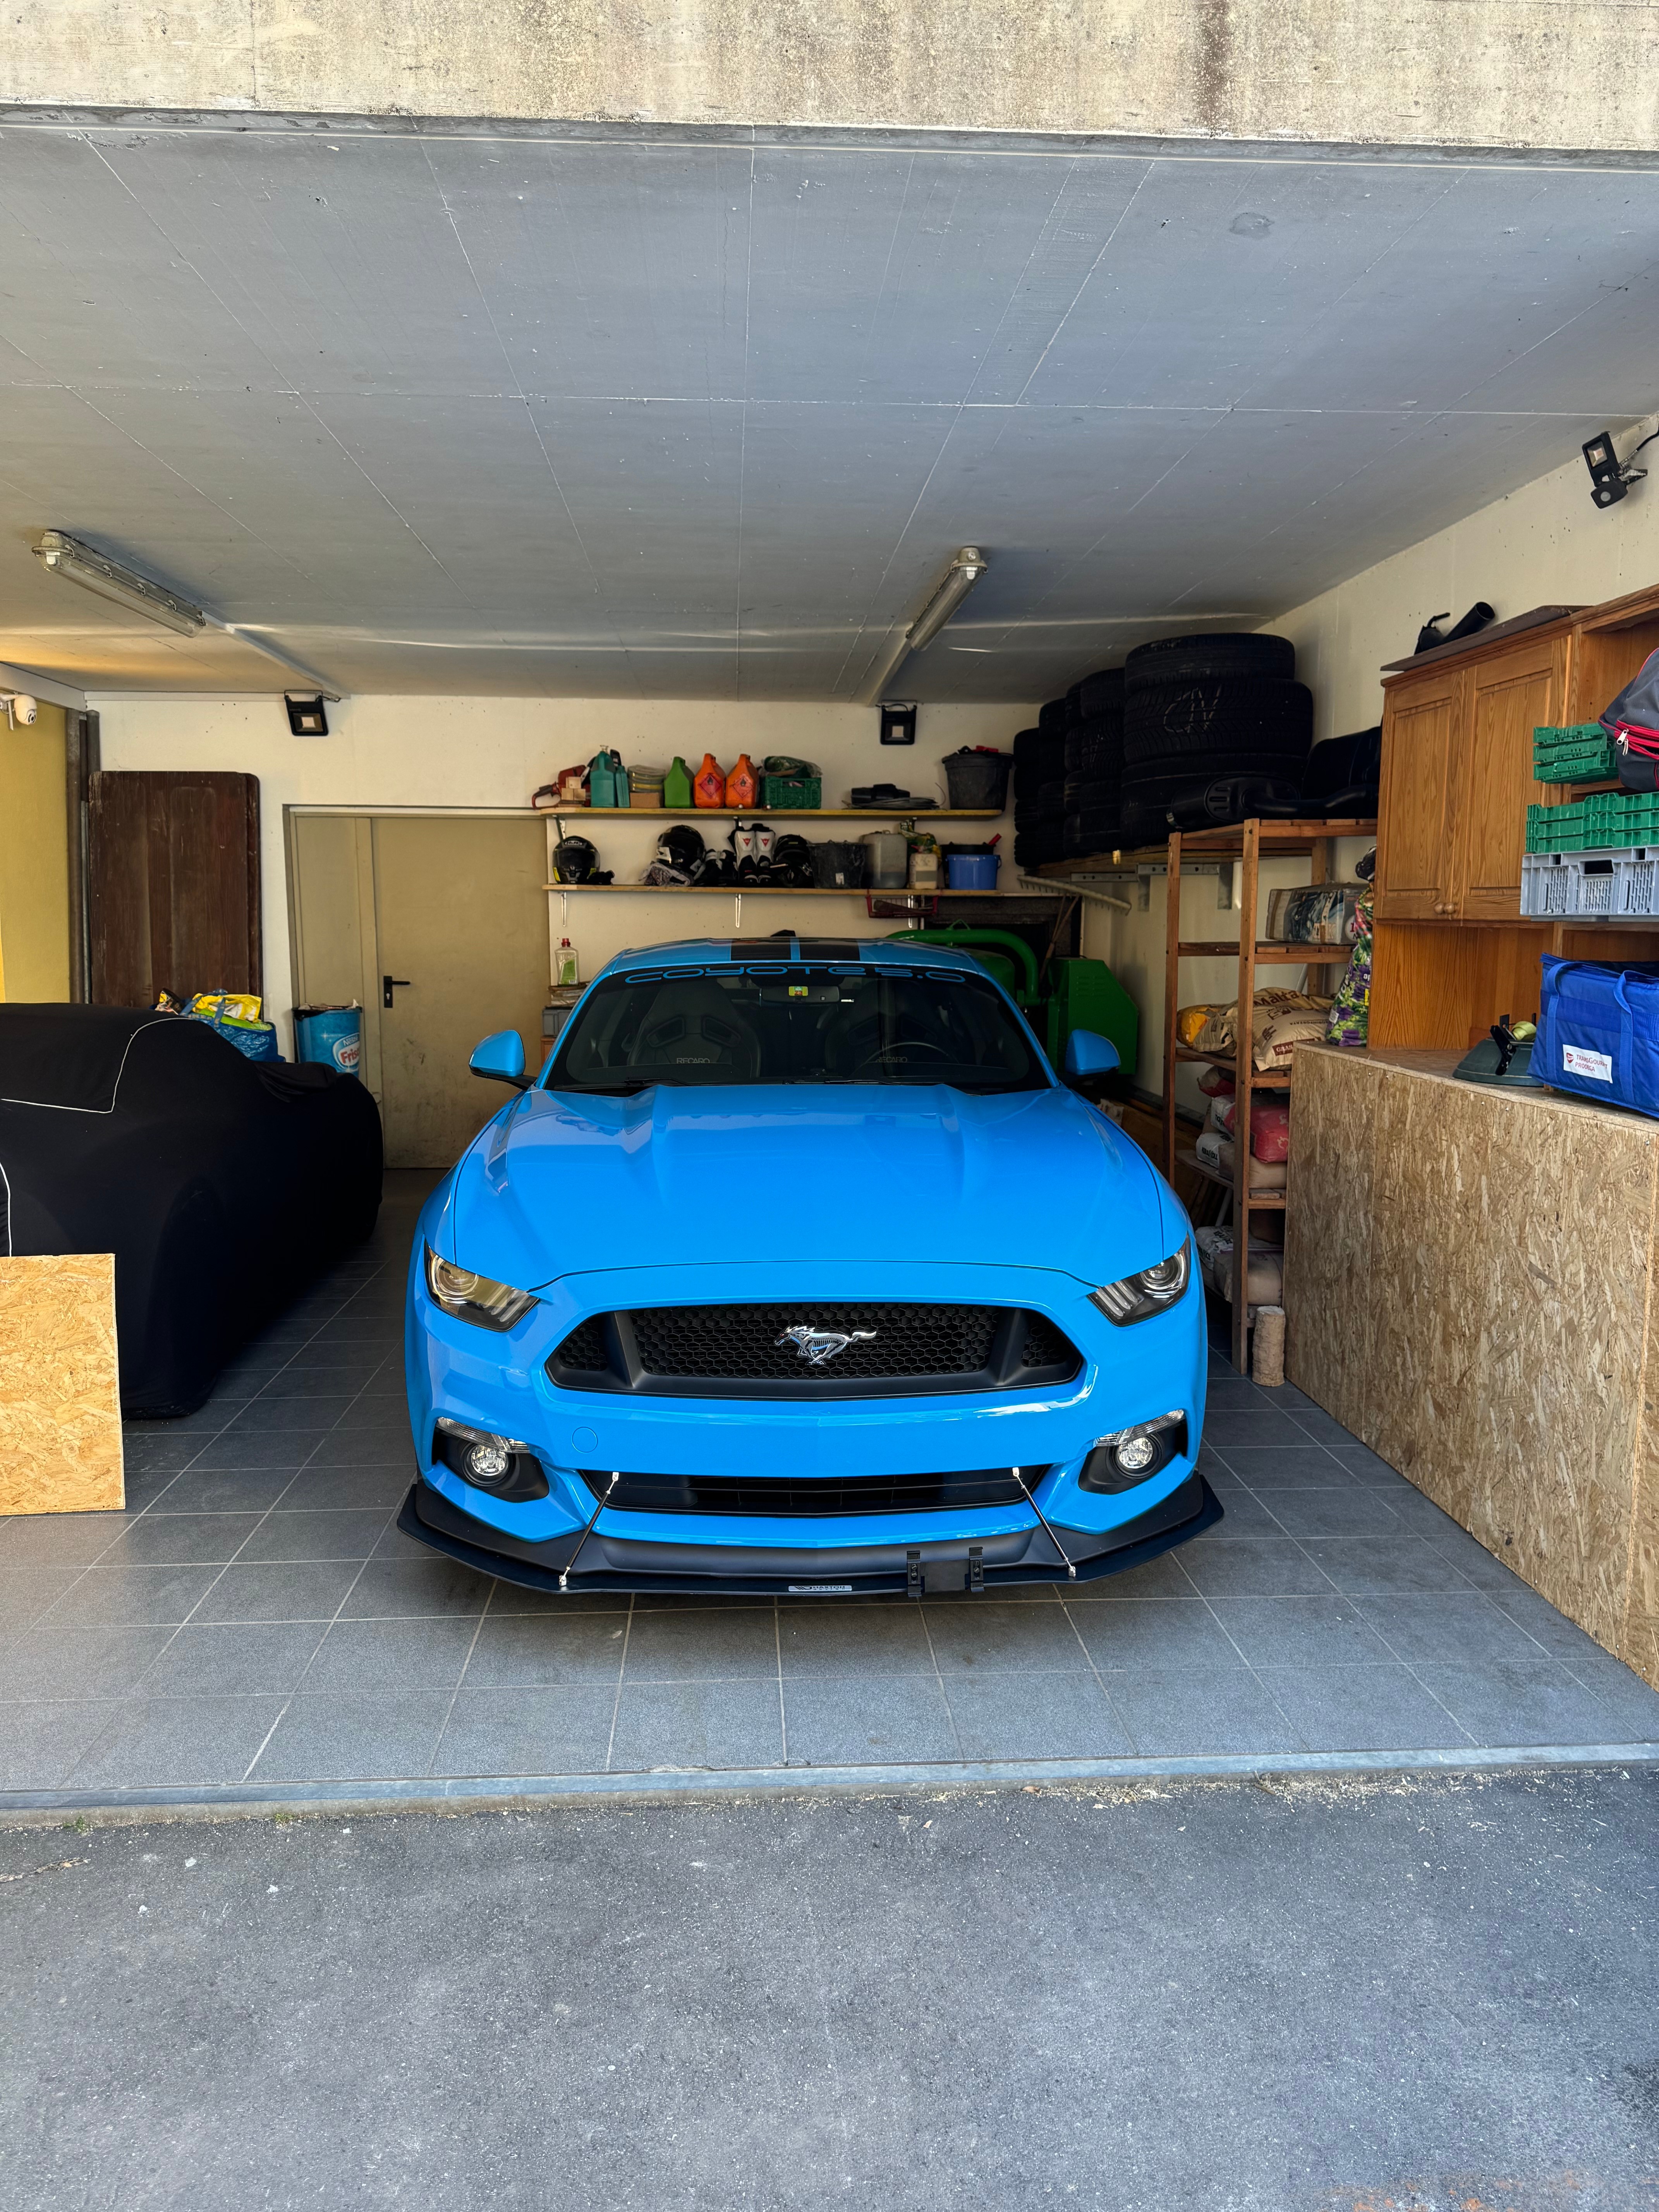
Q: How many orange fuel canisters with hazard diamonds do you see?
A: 2